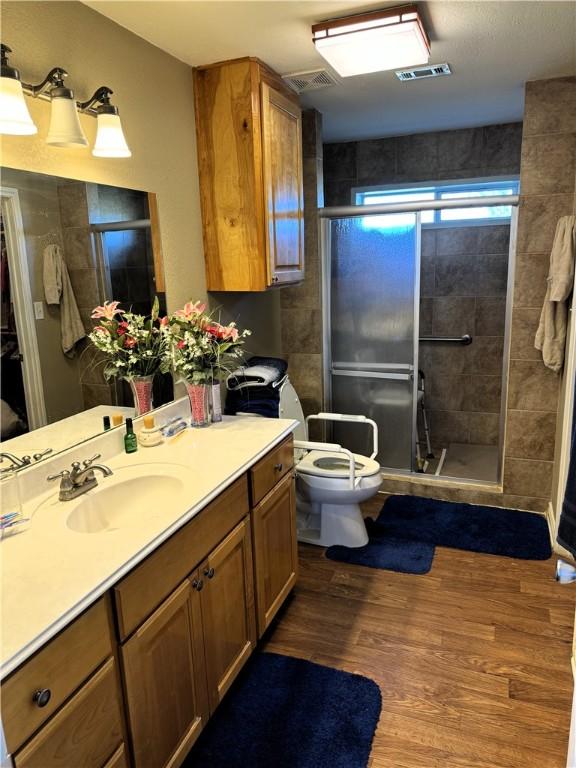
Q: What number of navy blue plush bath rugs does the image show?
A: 3